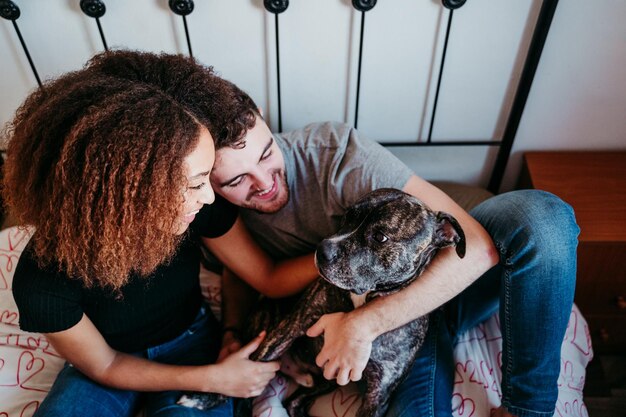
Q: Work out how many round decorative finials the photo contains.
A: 6